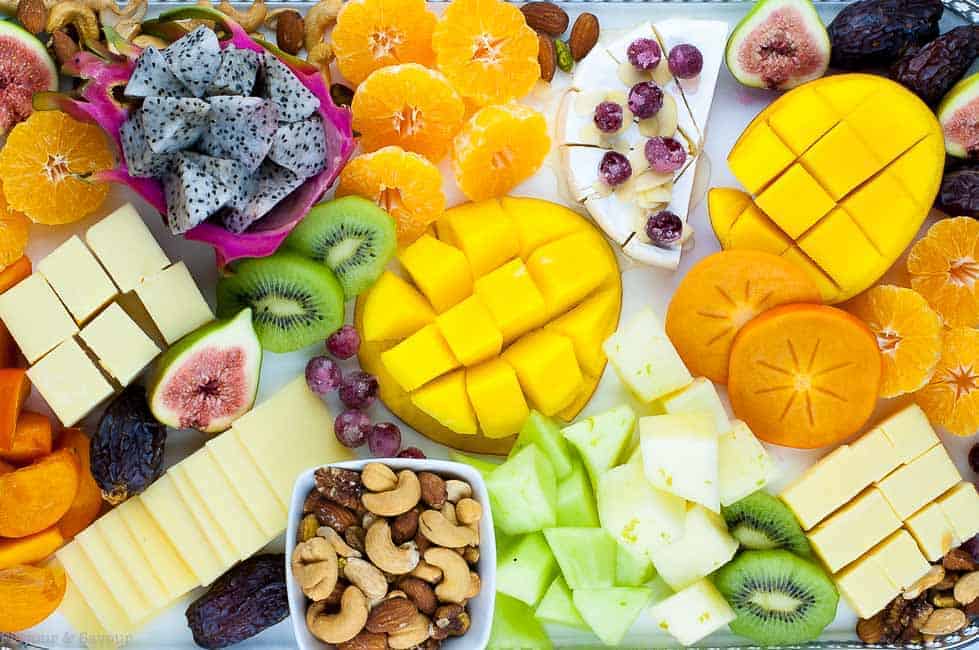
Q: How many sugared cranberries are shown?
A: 13